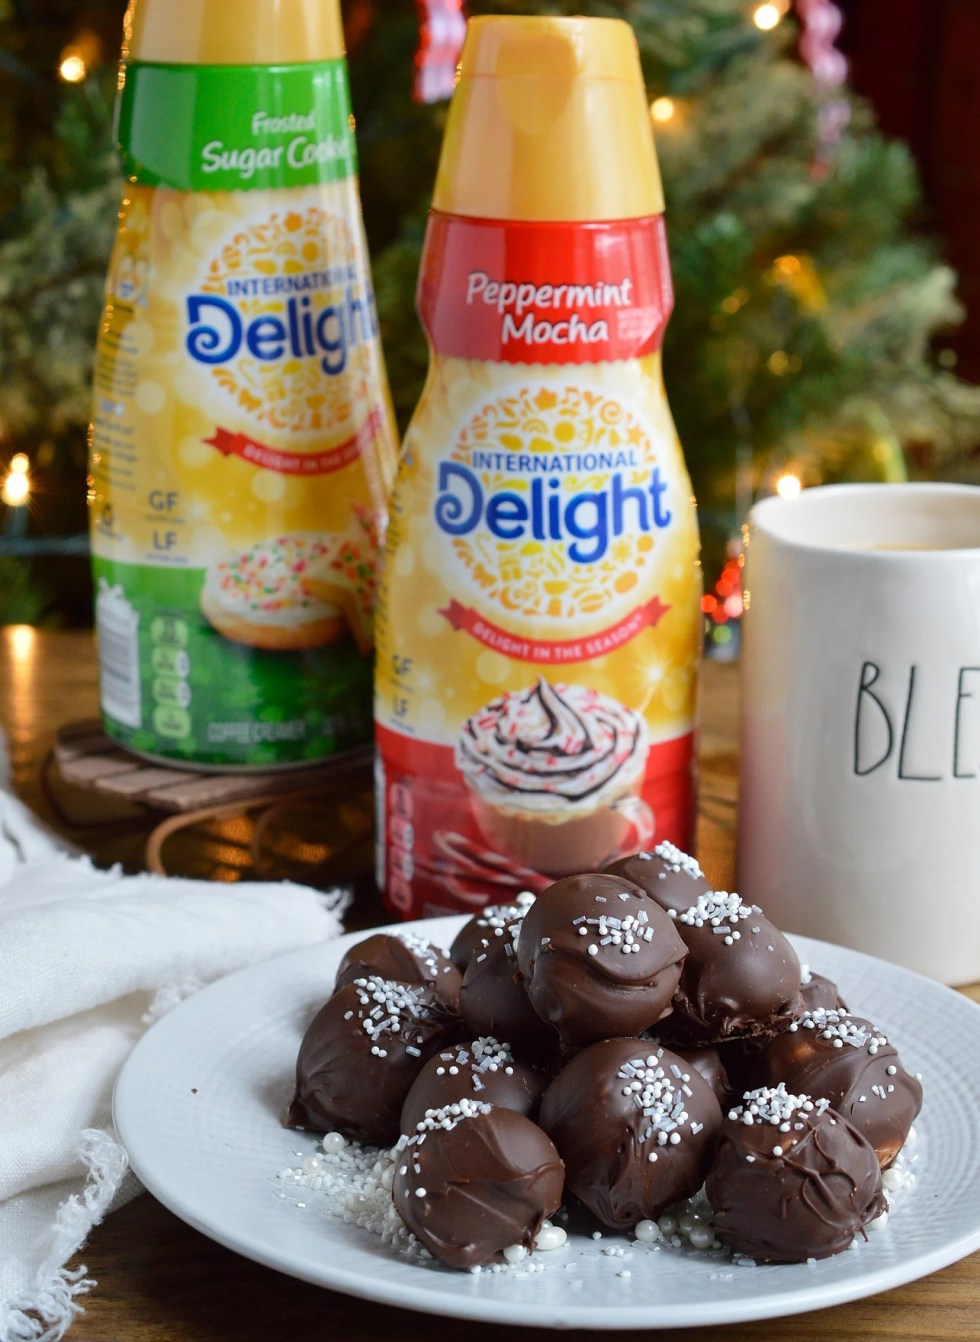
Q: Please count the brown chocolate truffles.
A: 14